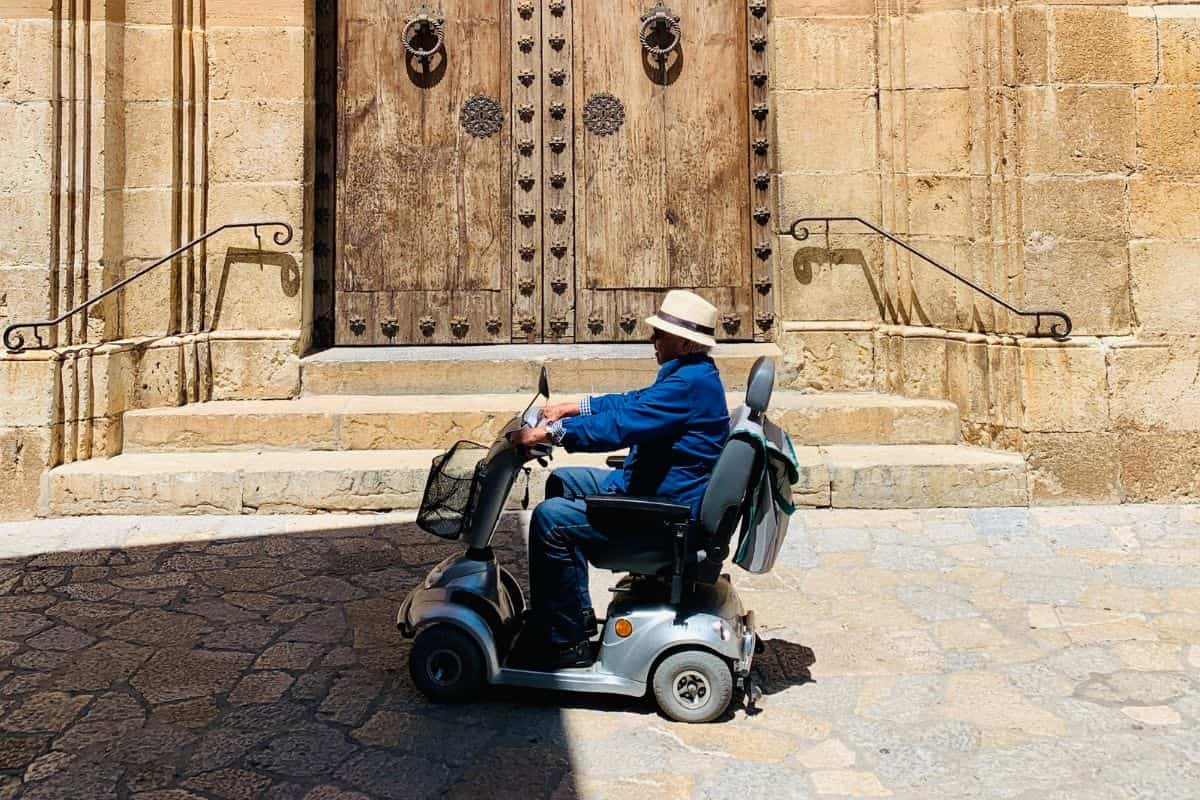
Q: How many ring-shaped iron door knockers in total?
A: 2